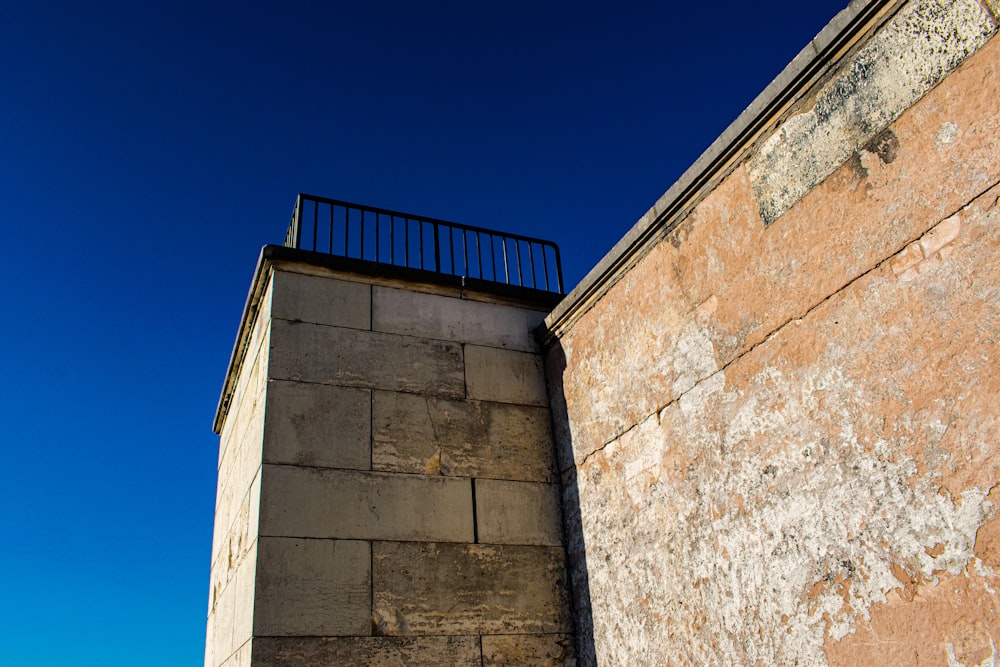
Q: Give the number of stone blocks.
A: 12